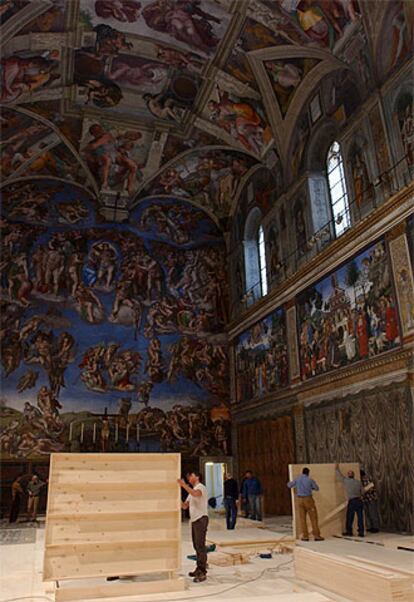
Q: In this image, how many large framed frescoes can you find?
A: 2